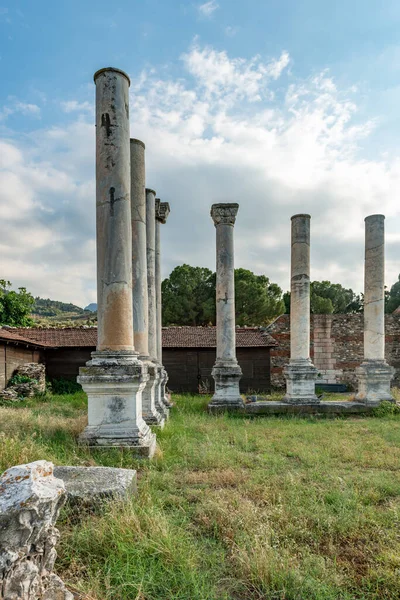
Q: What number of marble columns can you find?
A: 7